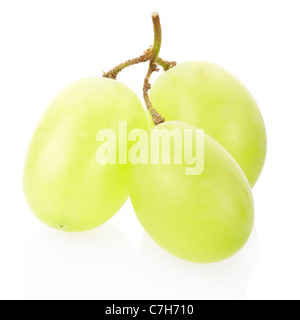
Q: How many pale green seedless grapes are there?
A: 3